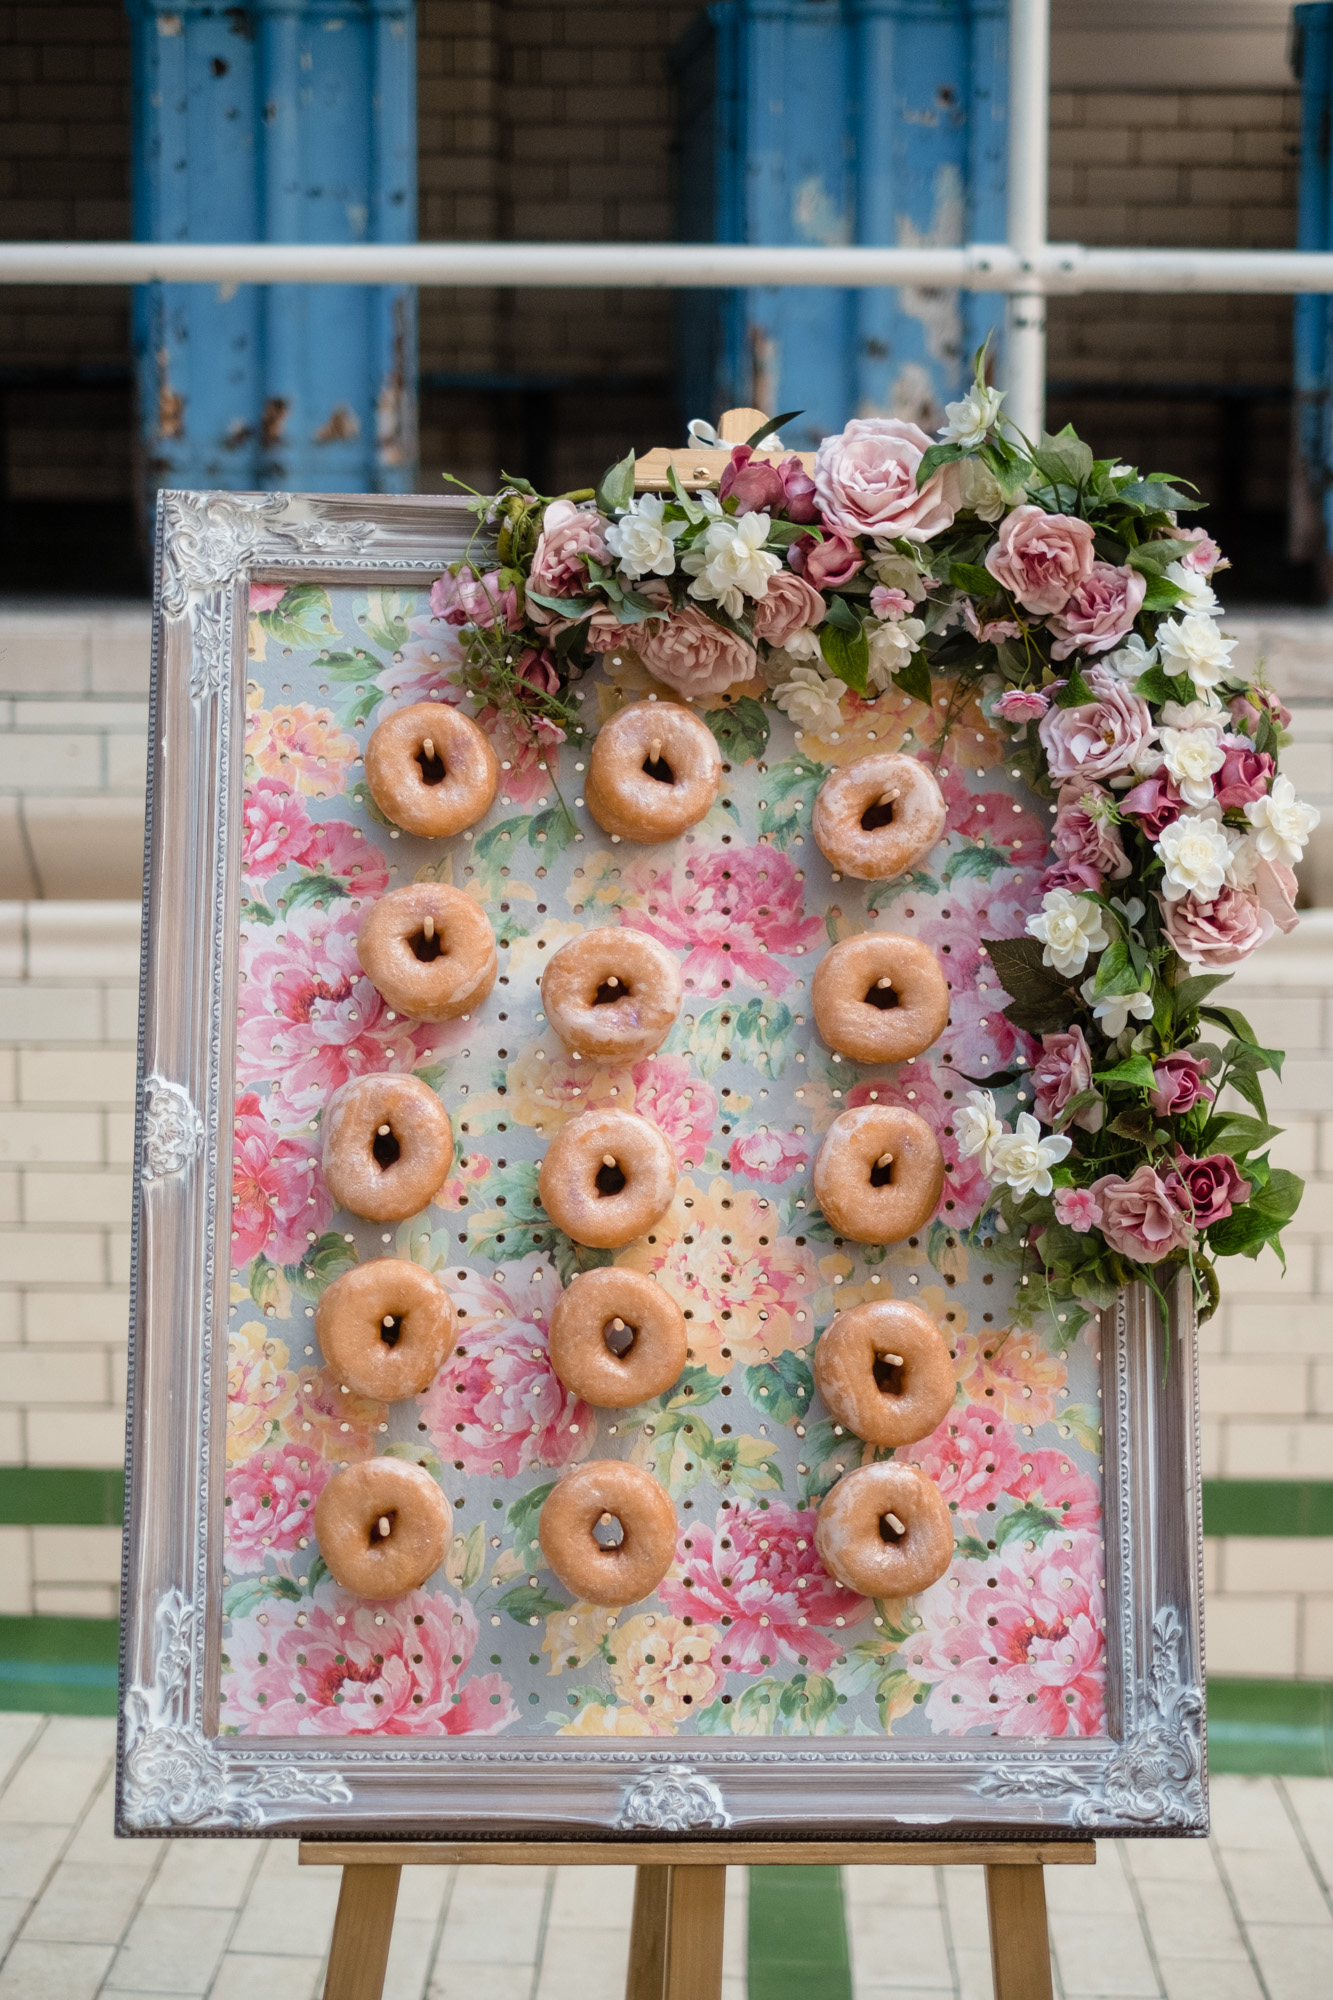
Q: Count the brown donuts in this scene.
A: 15